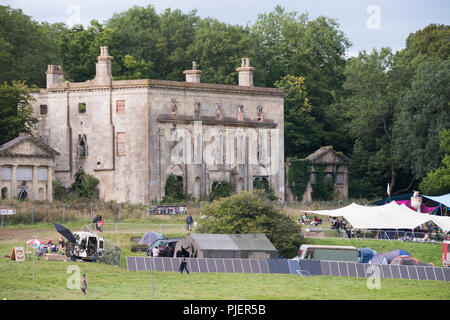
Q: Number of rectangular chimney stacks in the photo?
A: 4